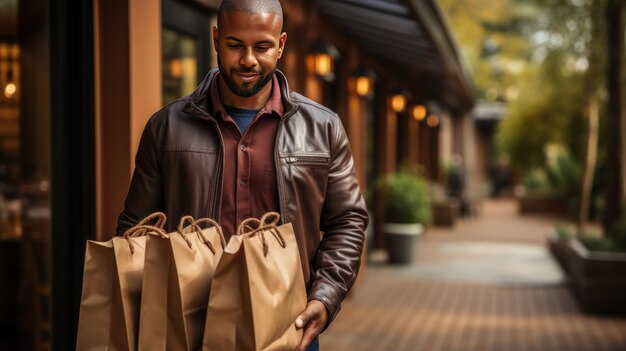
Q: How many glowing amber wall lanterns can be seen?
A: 5